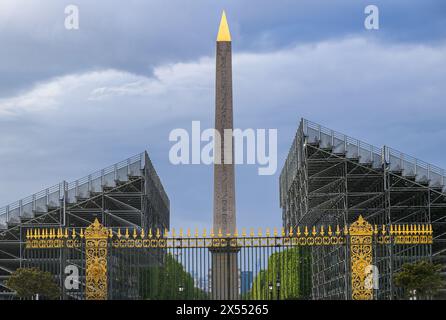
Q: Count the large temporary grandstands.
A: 2